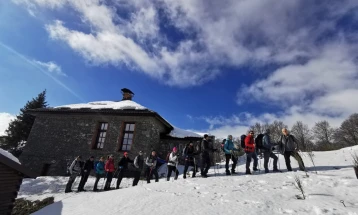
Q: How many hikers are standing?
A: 14